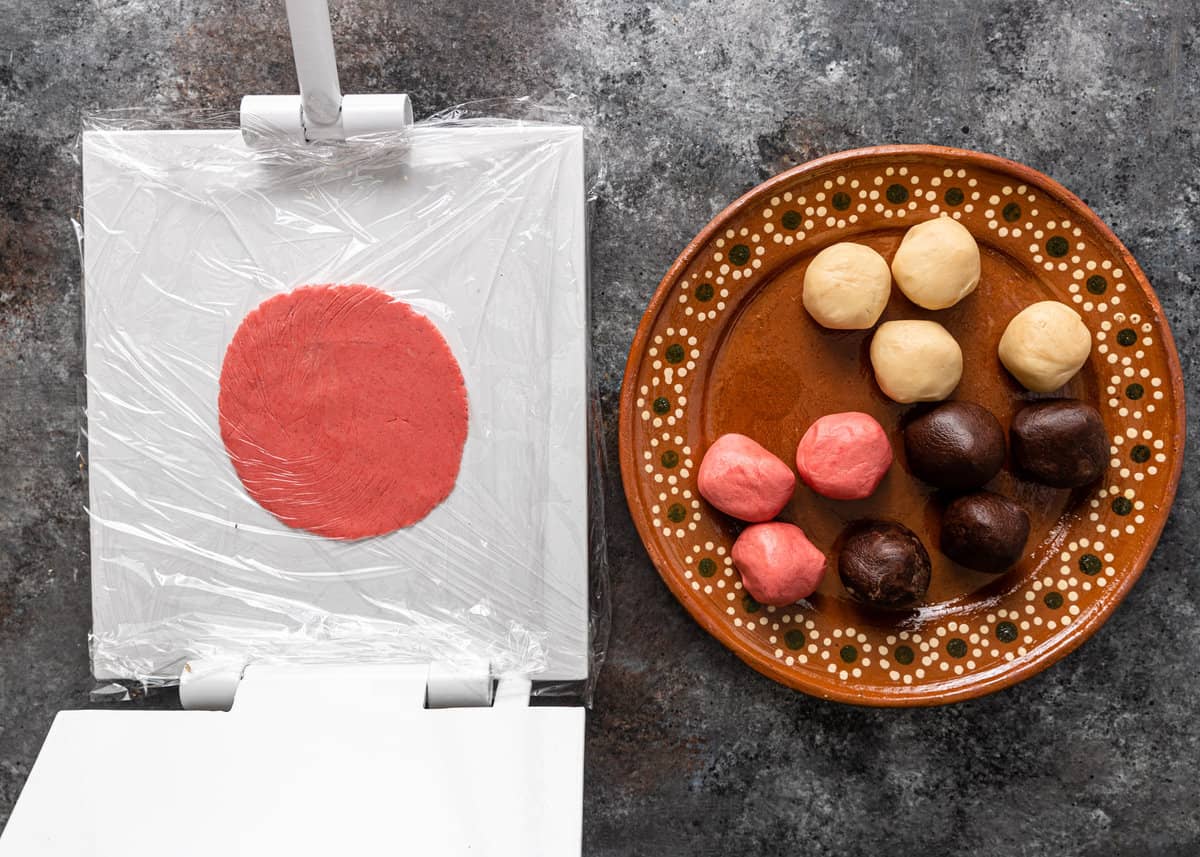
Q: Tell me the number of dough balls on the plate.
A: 11